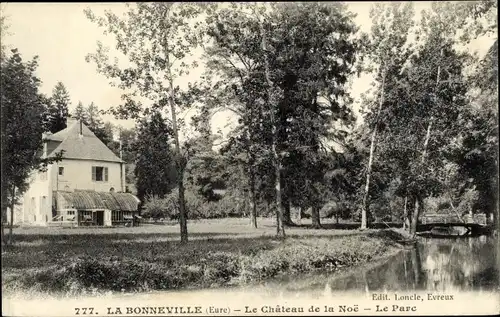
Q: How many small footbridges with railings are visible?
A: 1